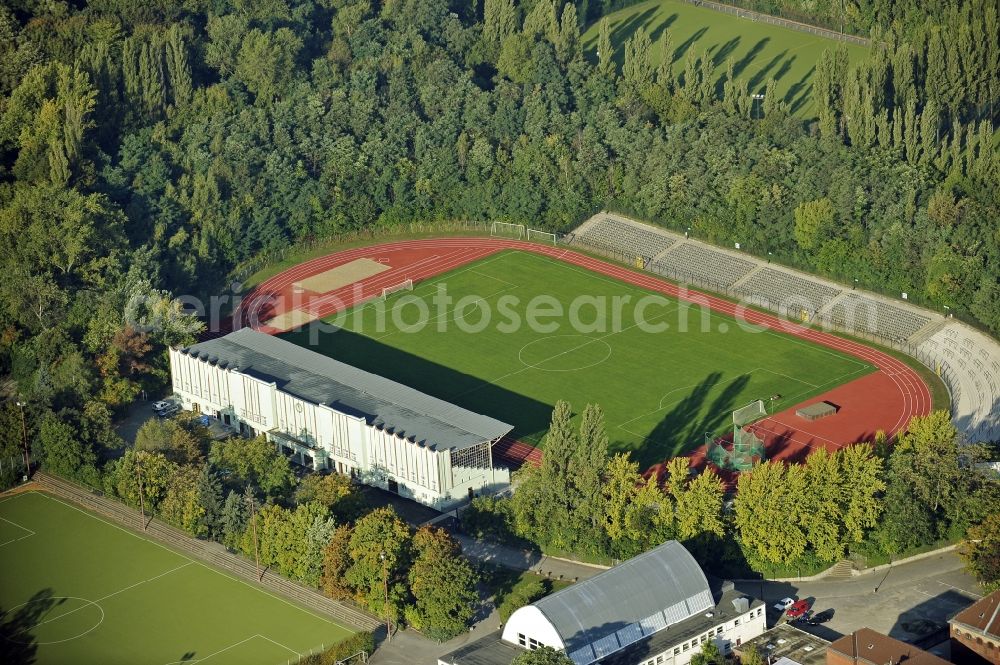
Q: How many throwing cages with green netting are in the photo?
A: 1